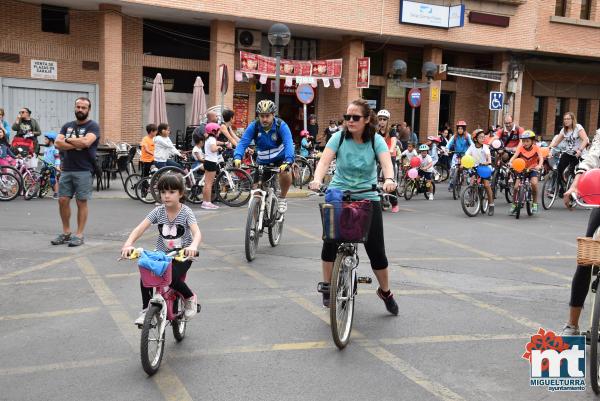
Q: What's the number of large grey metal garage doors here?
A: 1